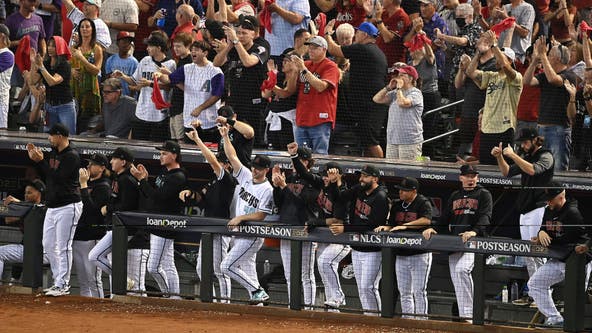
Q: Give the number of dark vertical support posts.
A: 7